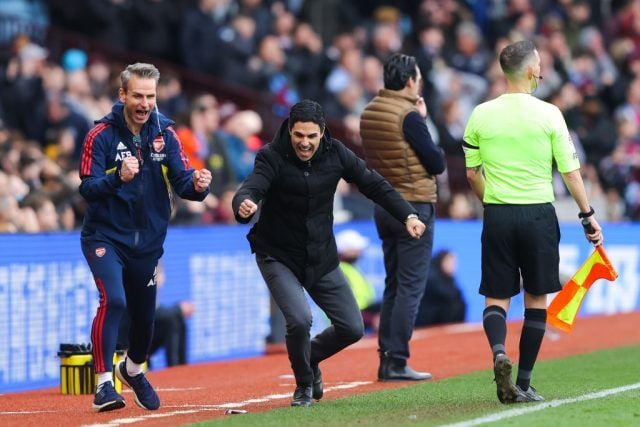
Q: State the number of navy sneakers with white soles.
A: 2